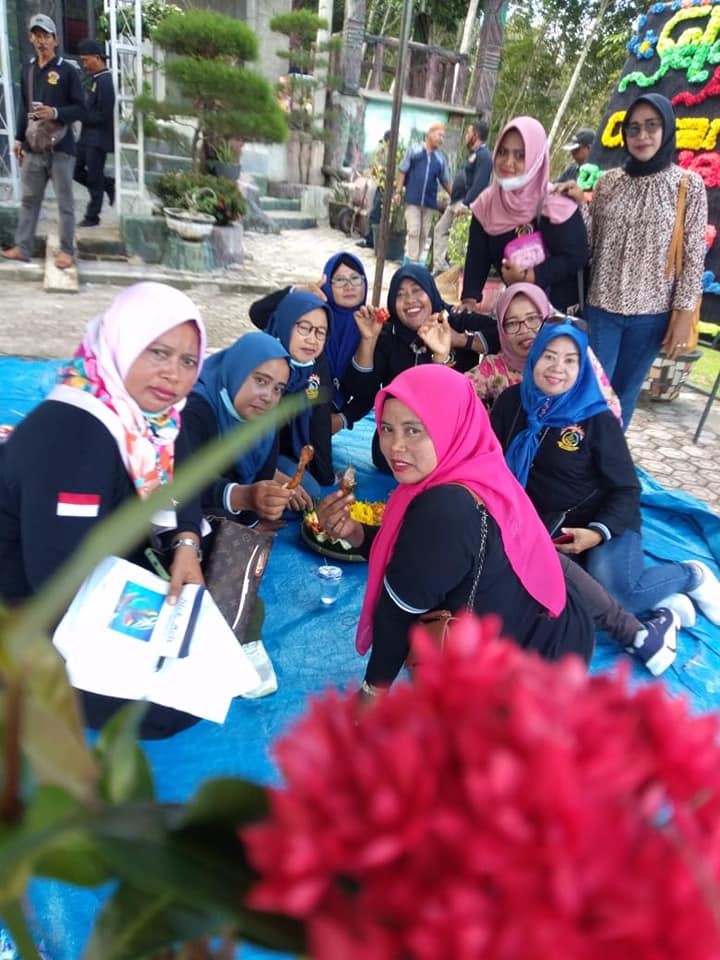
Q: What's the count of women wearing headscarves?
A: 10